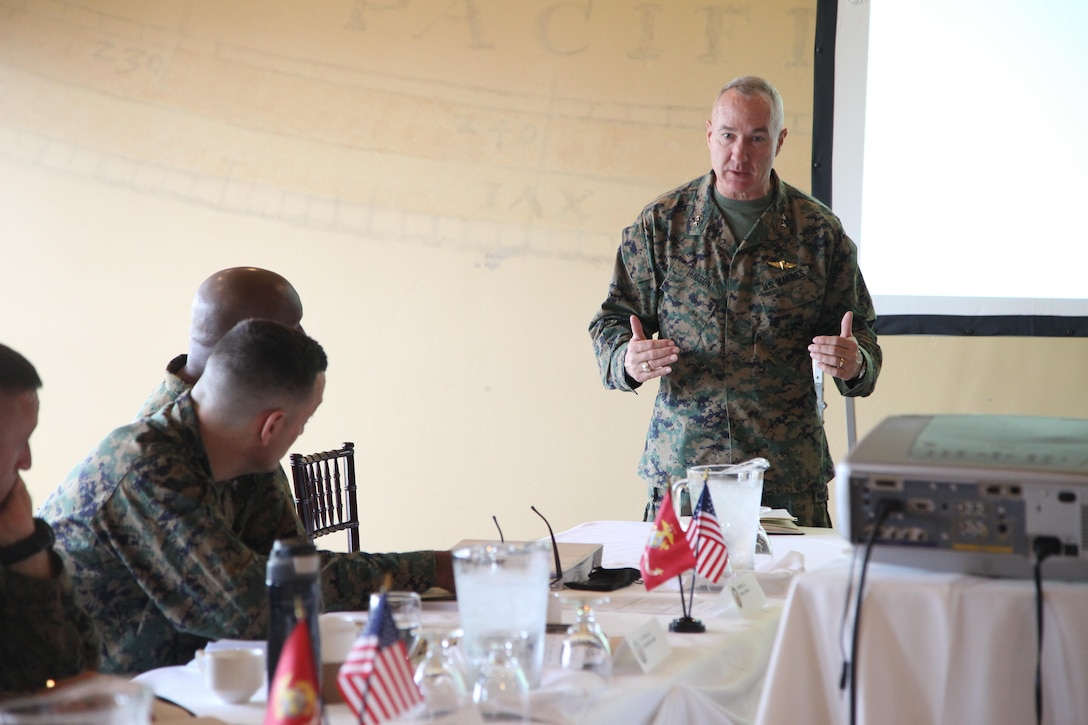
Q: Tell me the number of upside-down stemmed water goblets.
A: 3